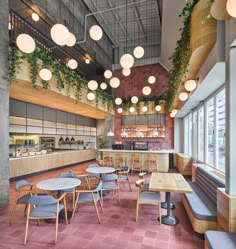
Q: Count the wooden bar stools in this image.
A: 4